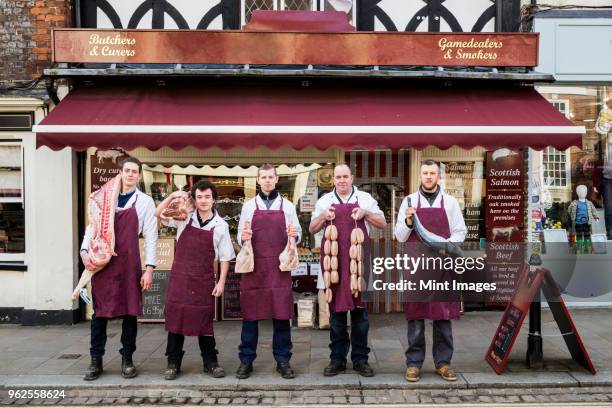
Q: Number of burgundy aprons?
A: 5